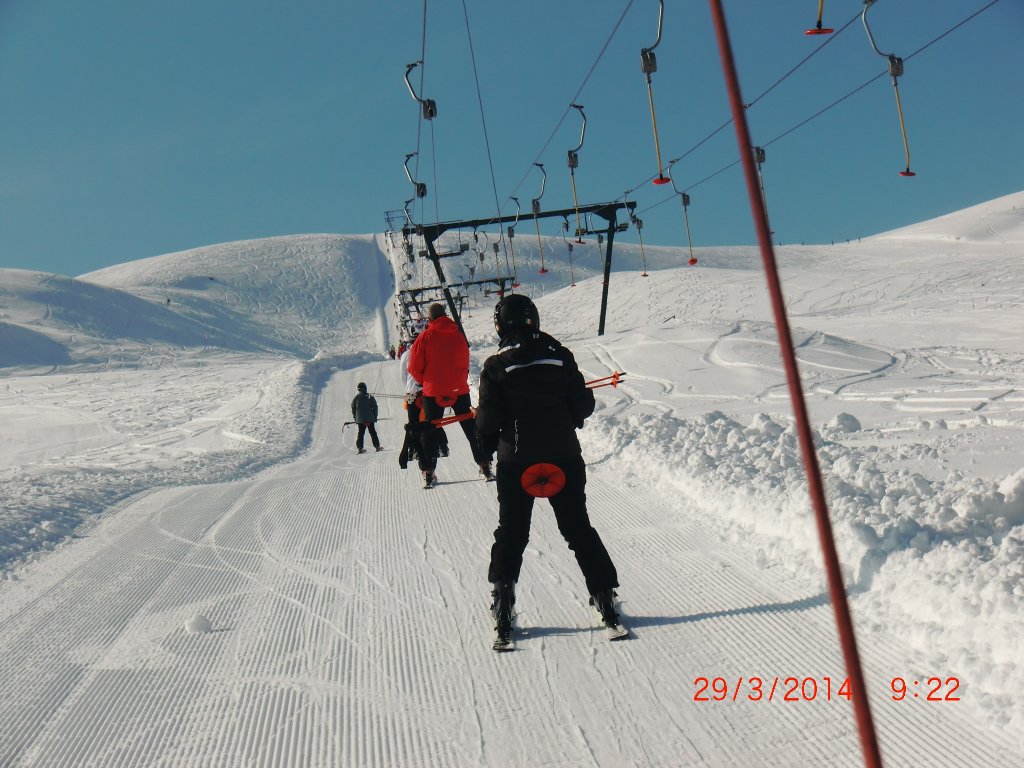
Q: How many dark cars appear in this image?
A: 0